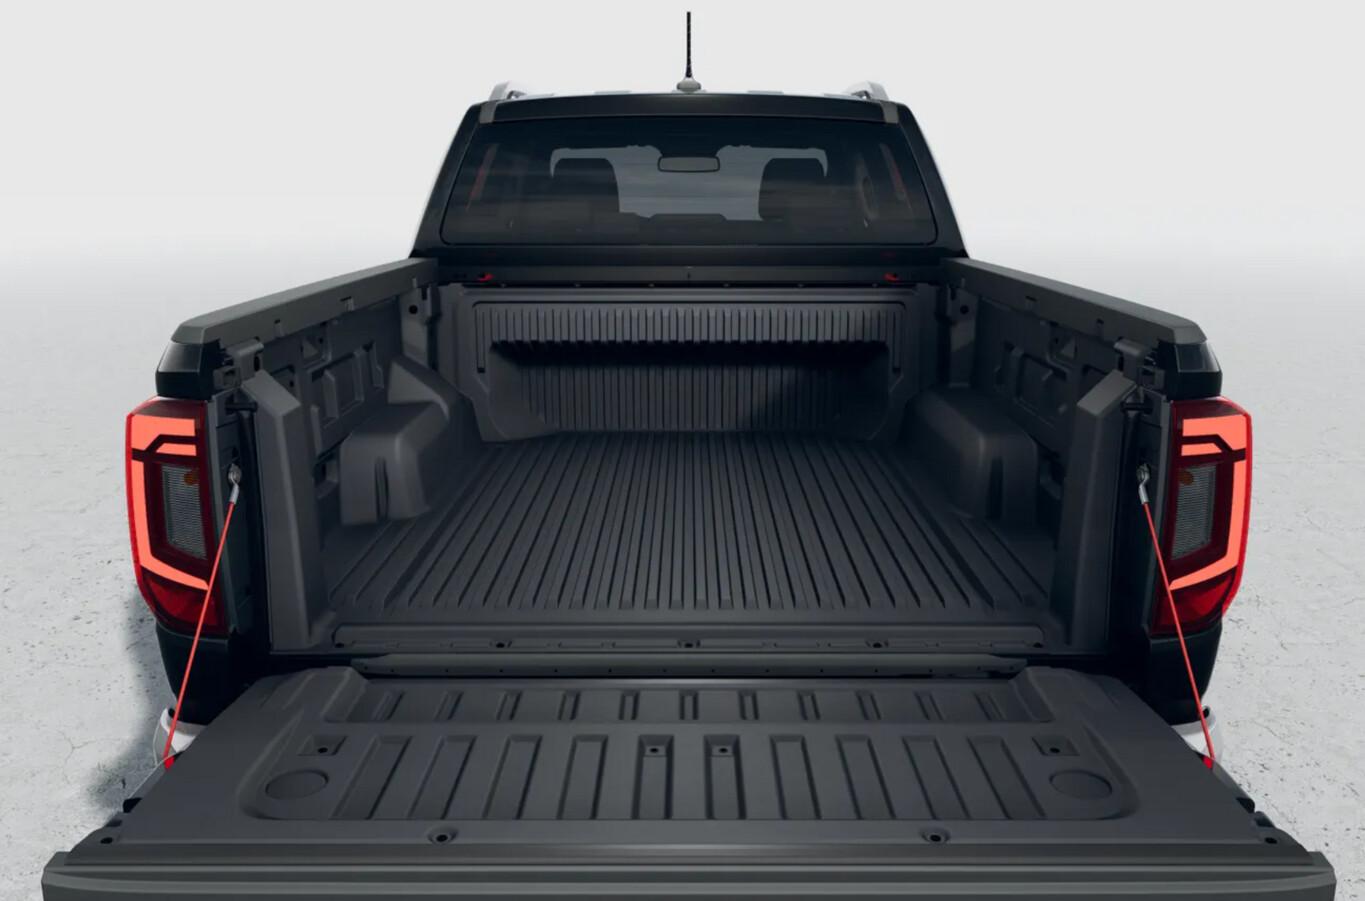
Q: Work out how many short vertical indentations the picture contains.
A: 11